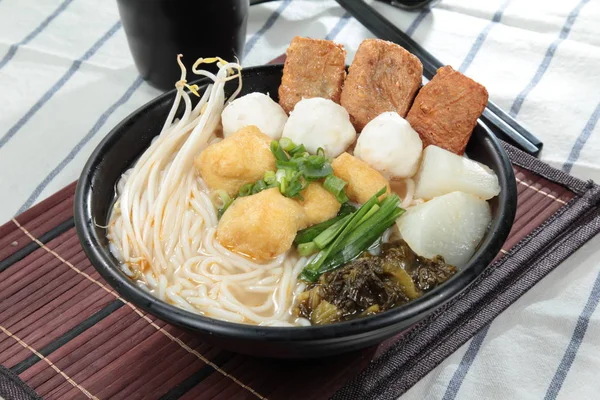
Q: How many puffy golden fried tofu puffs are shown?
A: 4